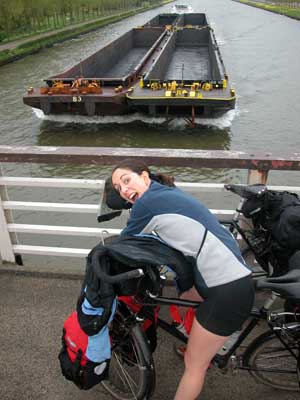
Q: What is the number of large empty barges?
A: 2